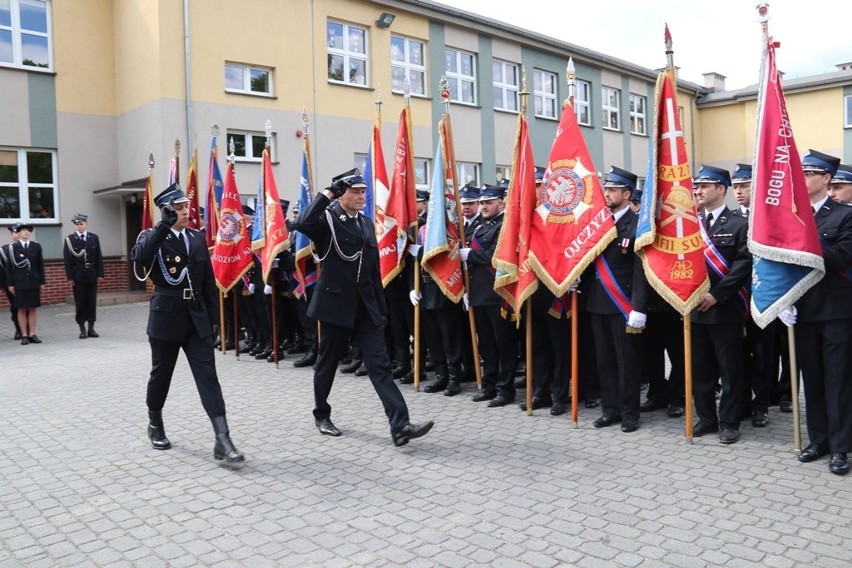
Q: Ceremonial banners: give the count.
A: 14